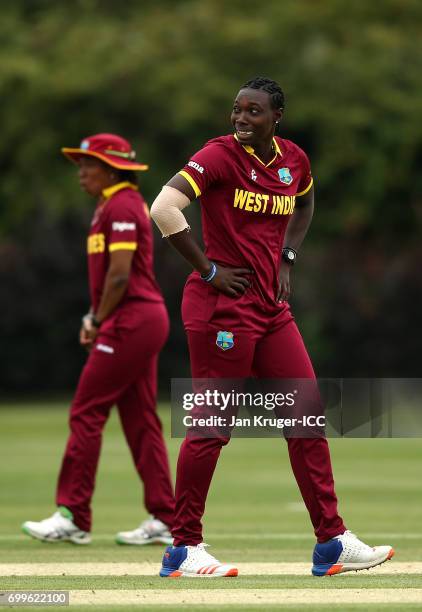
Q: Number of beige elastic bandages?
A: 1